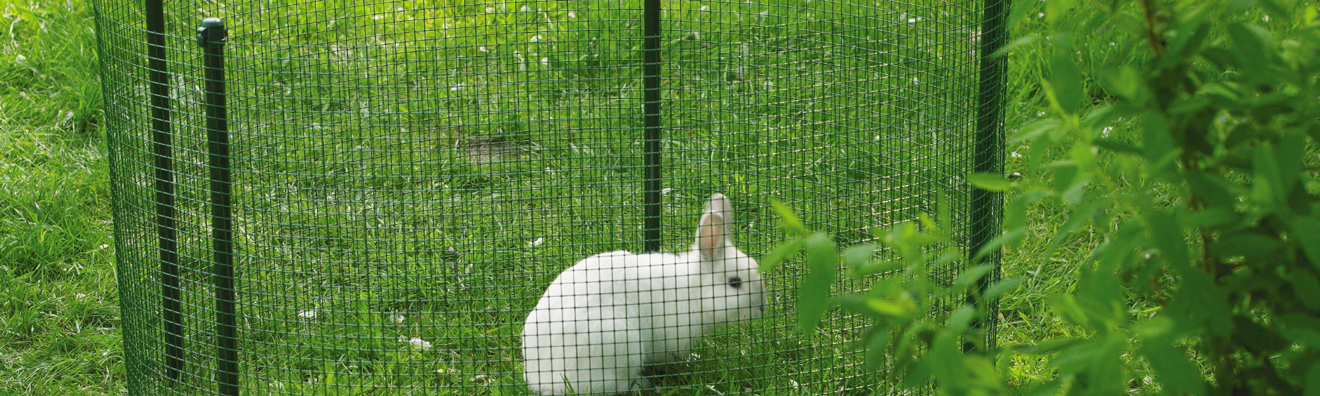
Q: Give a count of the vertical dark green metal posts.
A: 4